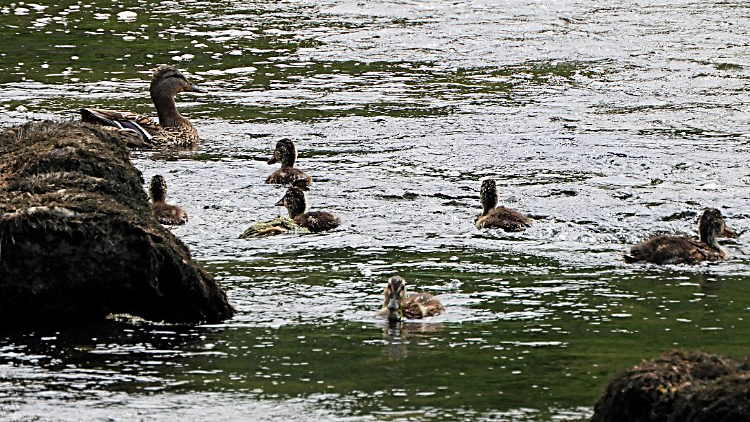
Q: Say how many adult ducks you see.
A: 1